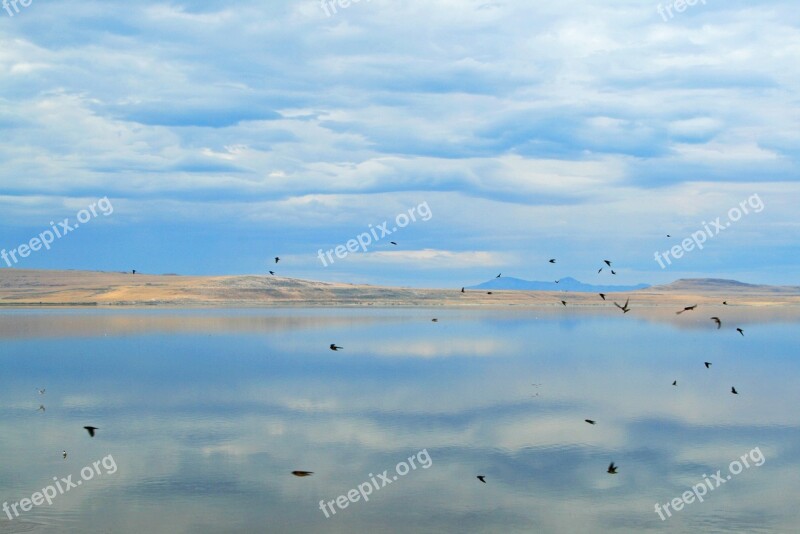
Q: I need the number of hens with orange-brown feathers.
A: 0